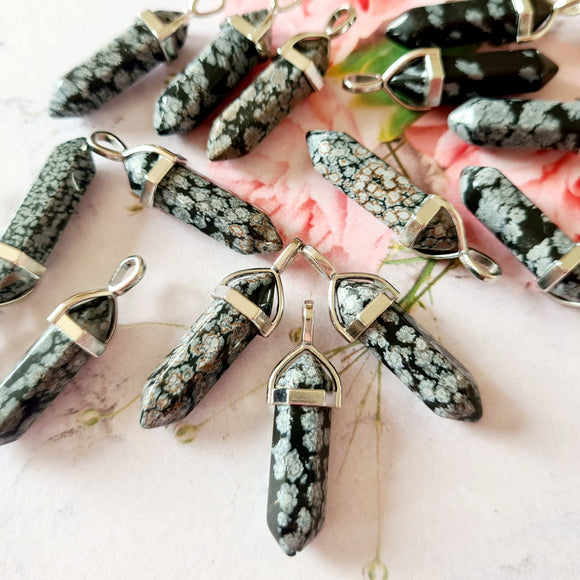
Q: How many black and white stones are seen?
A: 14